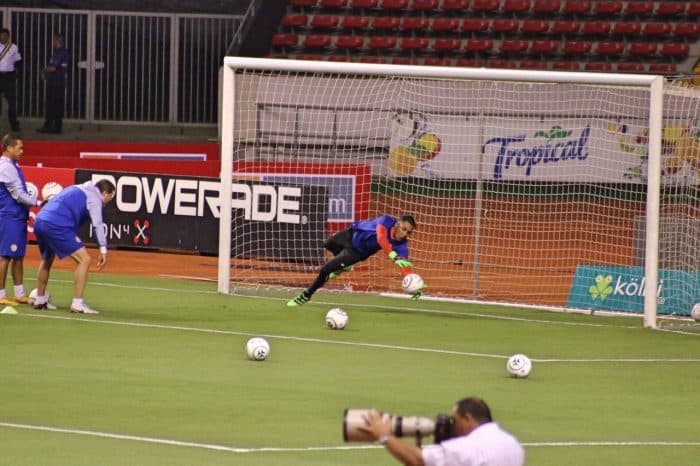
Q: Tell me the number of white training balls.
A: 8